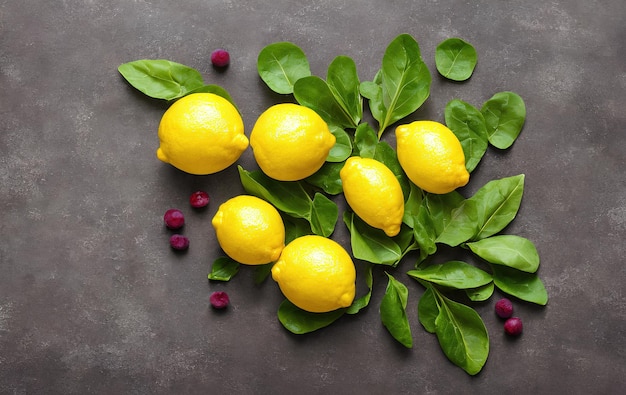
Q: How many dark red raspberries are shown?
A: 7